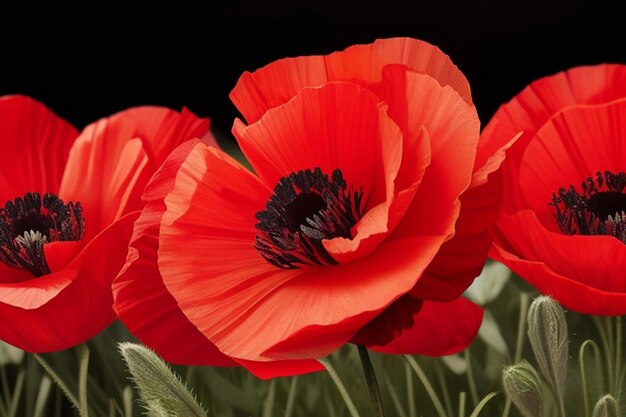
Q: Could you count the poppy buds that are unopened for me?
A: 4